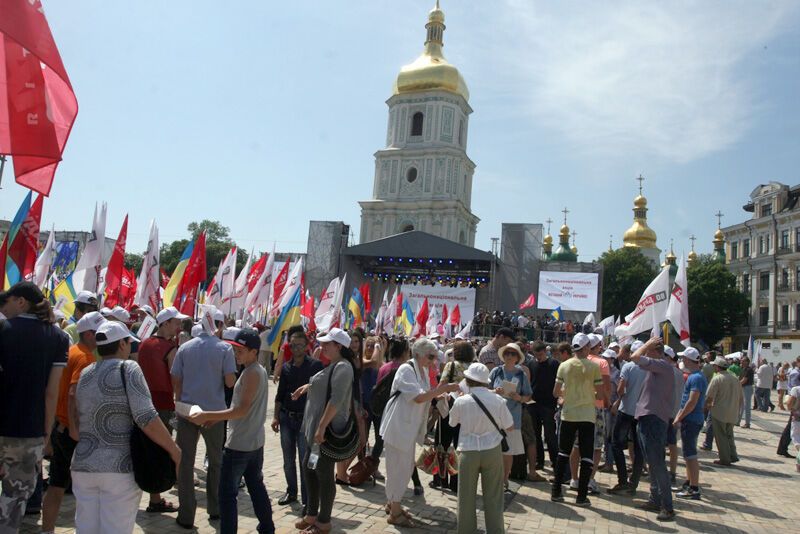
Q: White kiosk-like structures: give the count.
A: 1